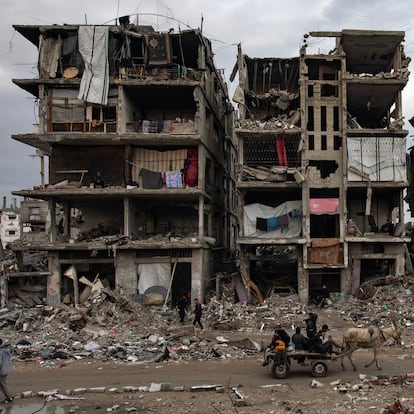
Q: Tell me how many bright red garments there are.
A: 2